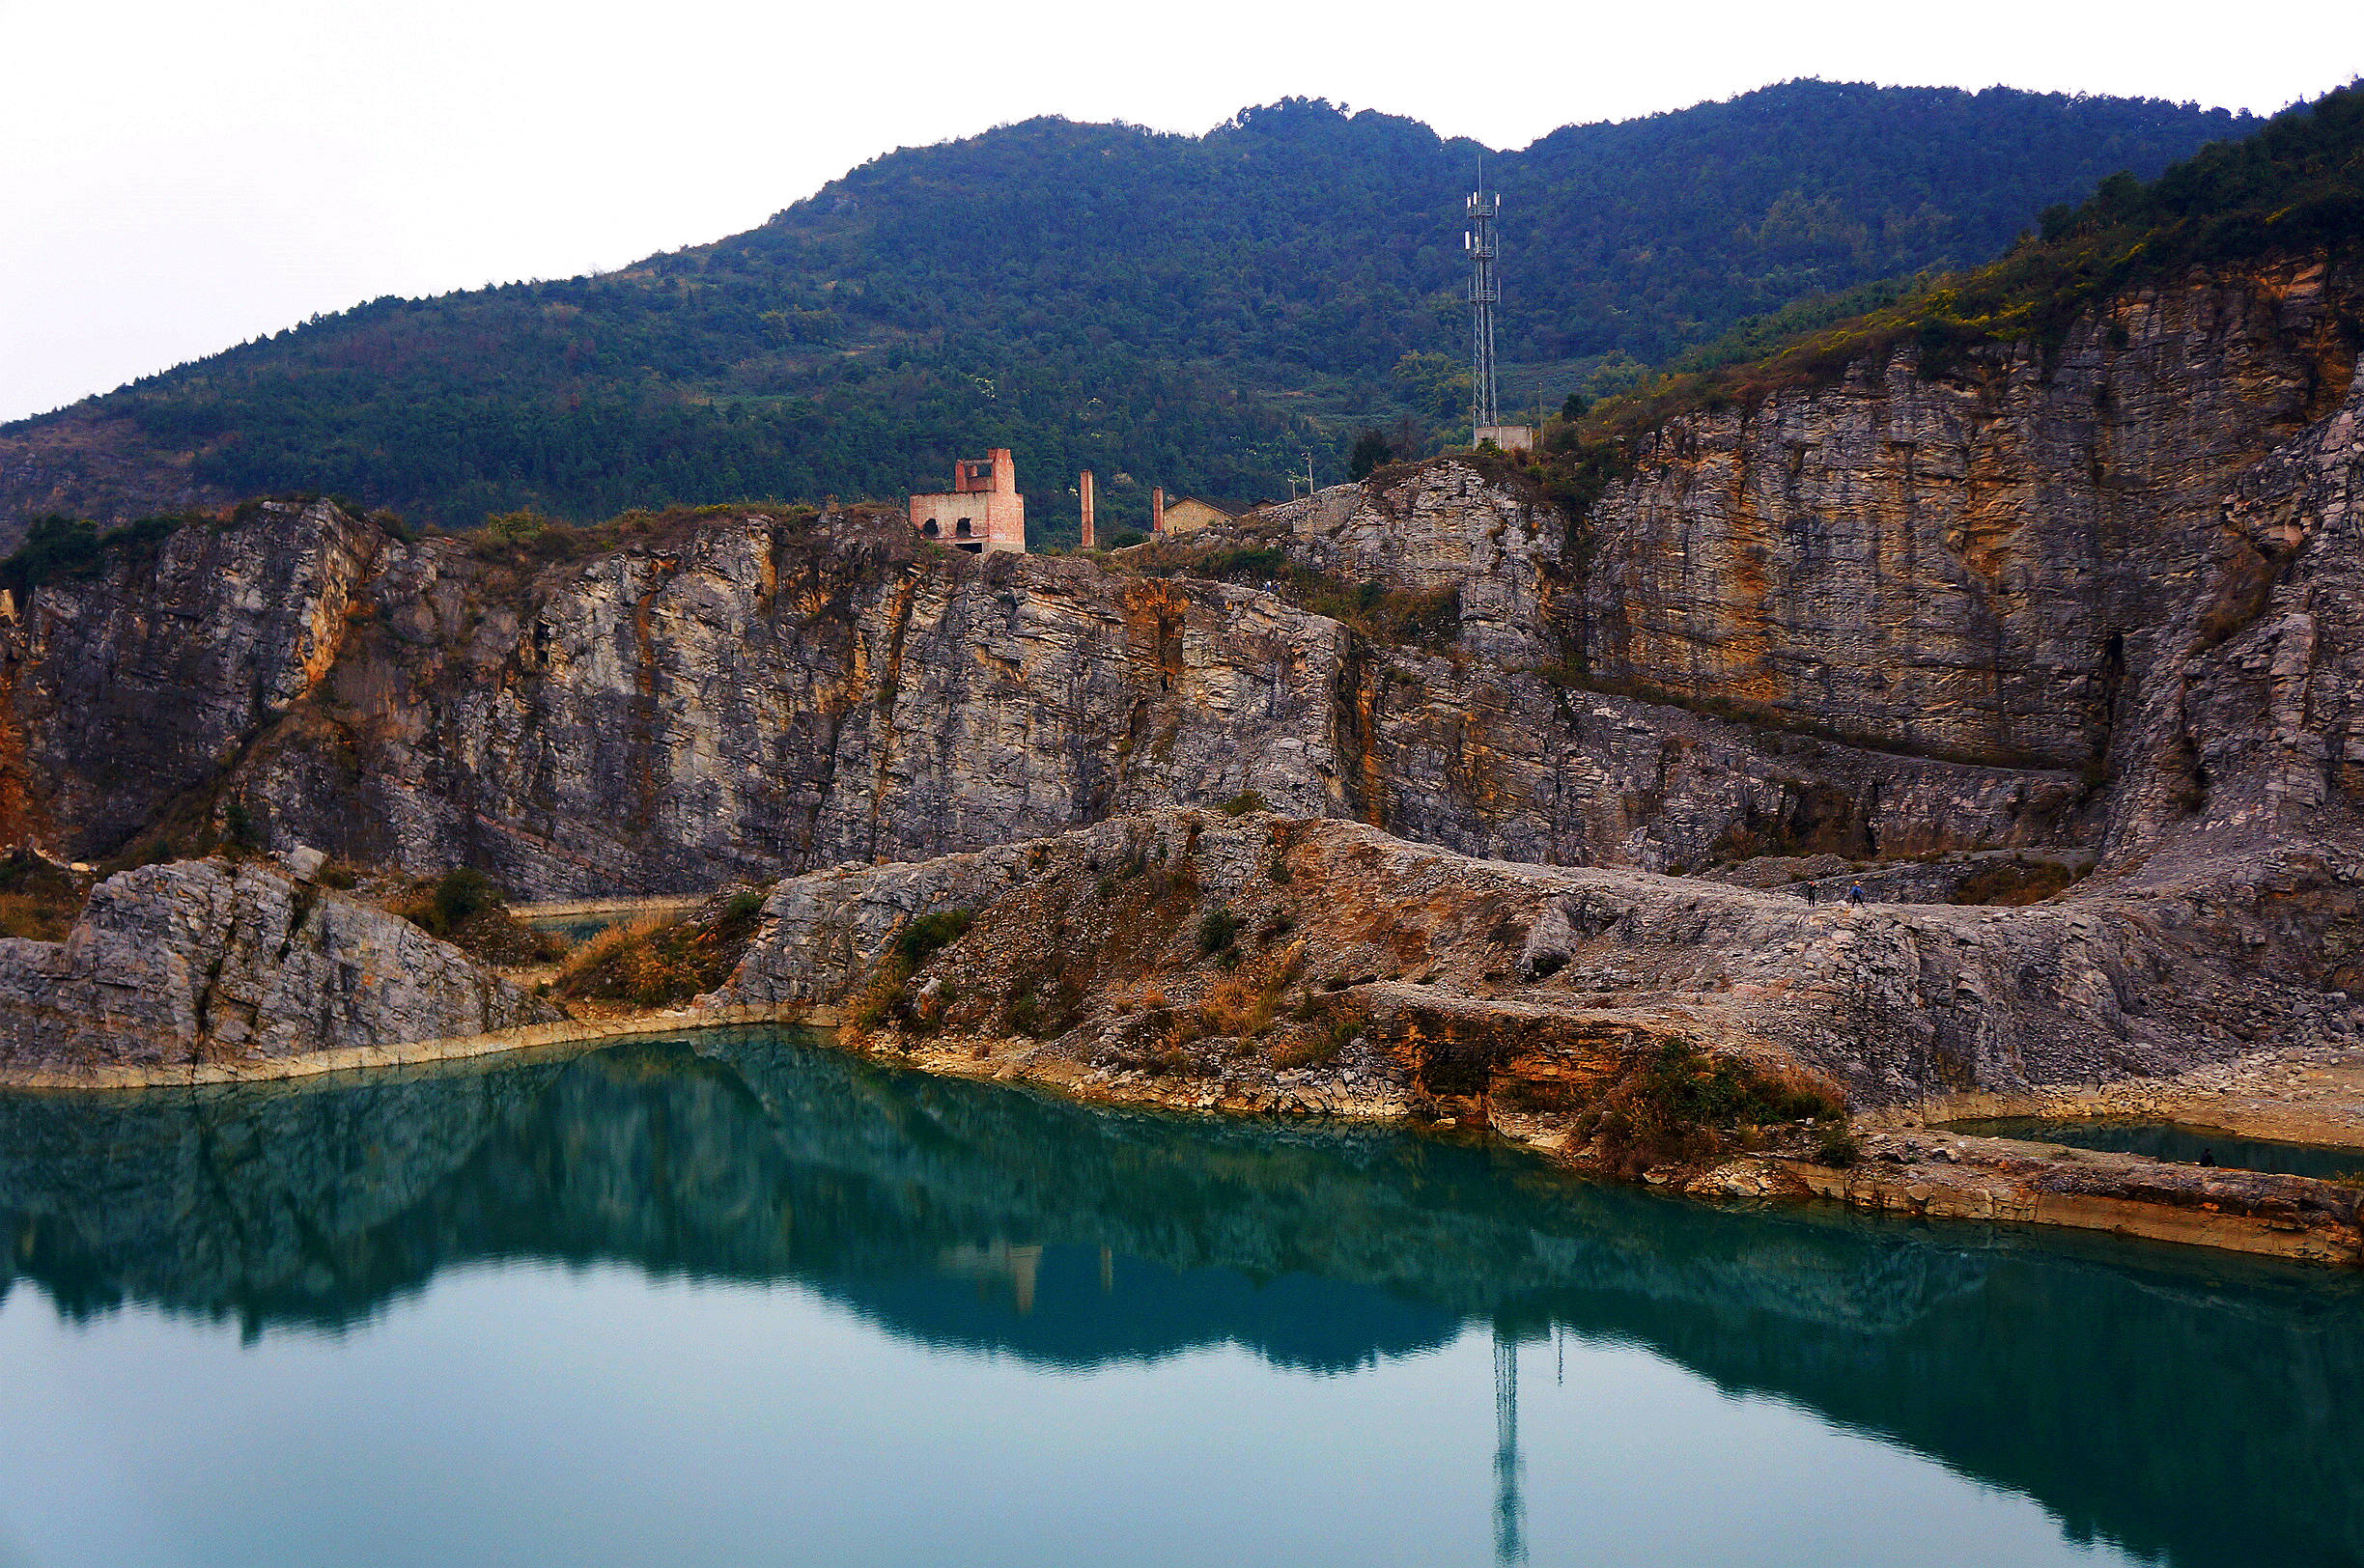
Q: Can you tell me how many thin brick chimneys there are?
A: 2